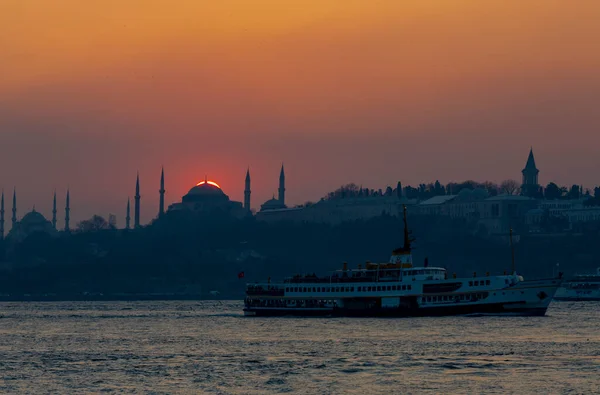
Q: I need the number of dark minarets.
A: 9